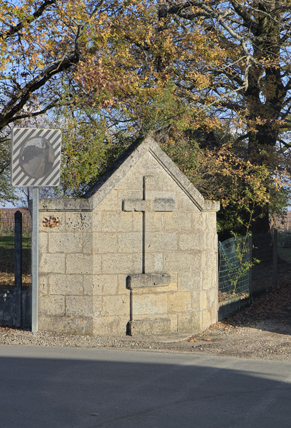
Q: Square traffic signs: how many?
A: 1